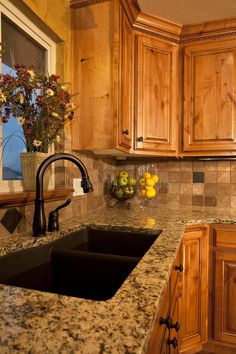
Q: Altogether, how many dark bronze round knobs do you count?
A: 6